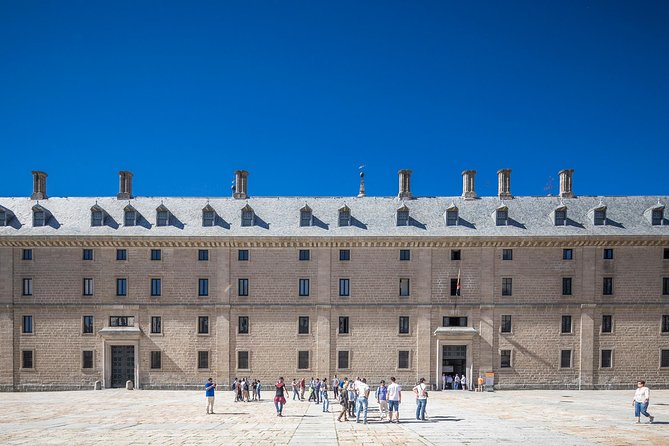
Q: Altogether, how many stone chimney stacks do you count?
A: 7